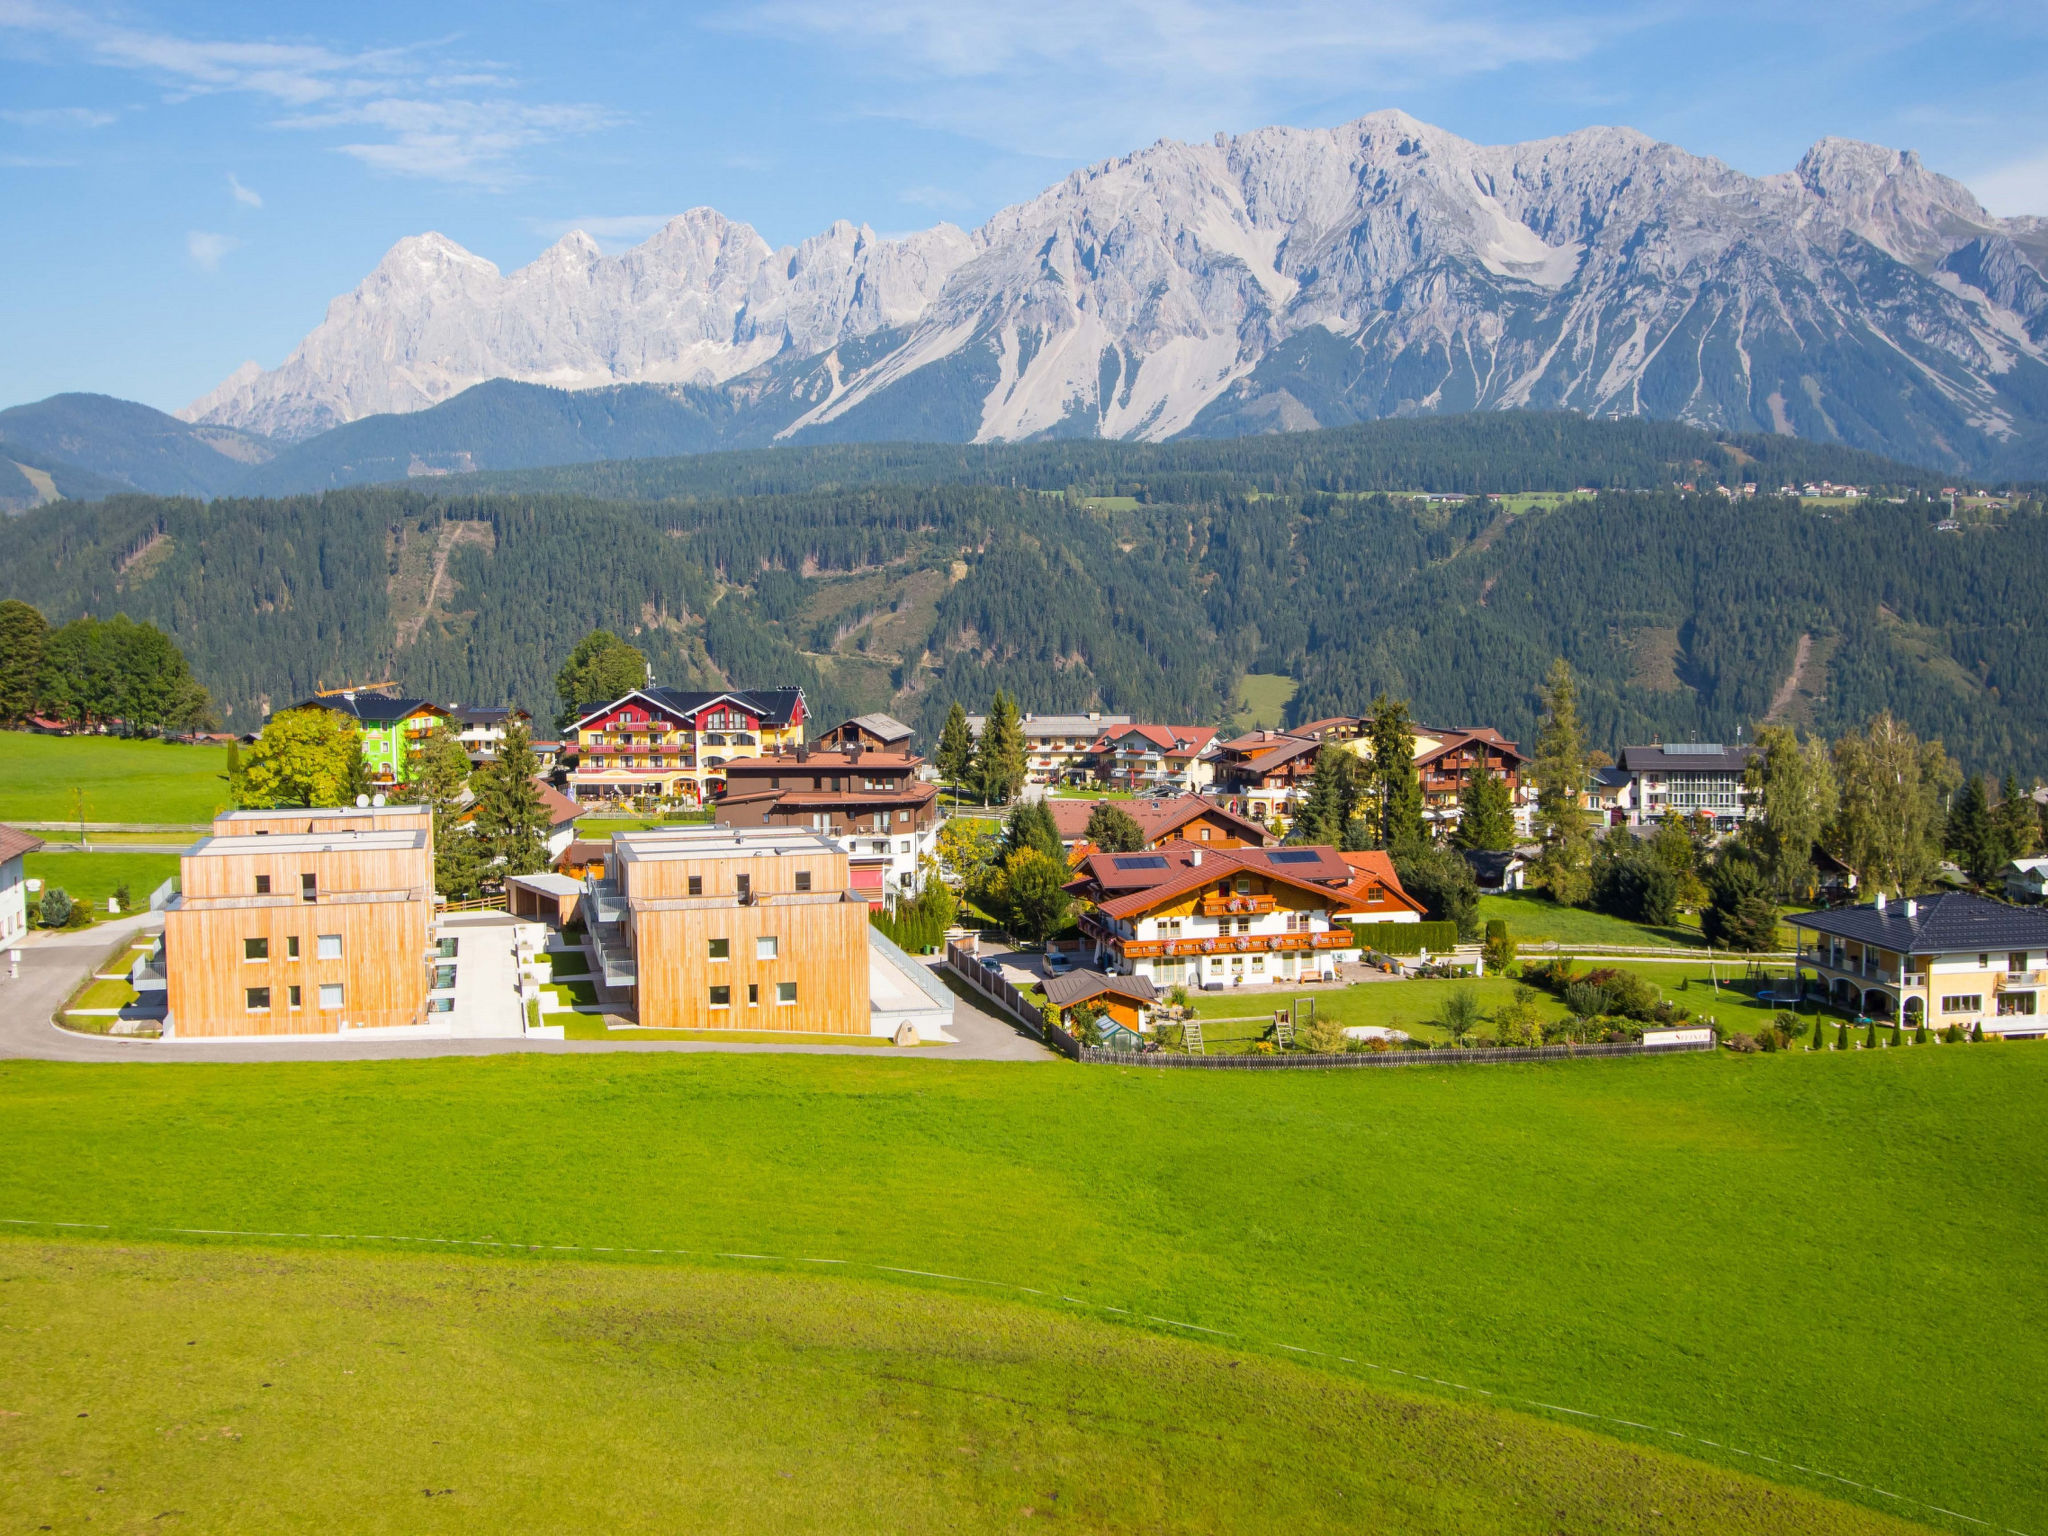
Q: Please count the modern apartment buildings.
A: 2